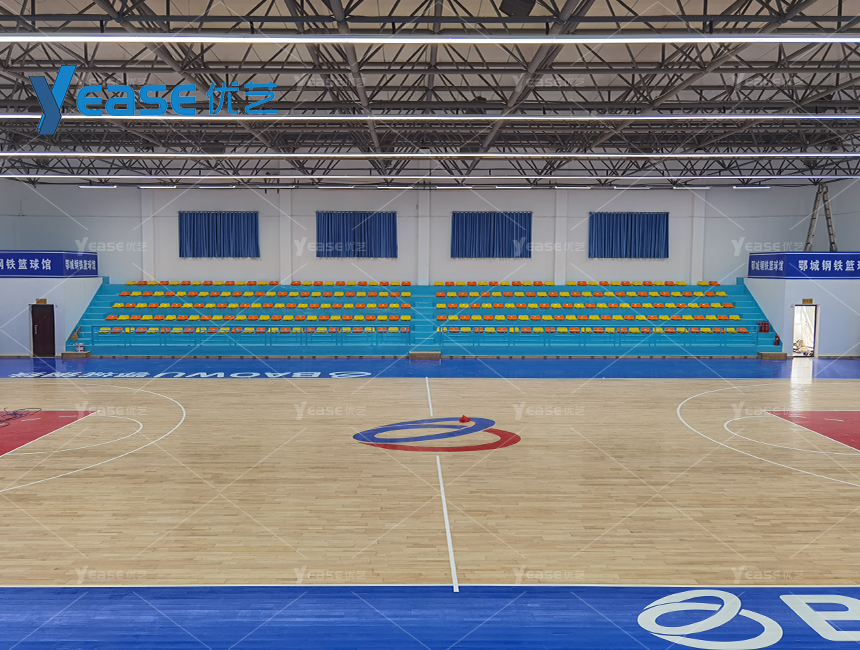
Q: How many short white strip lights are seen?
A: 12